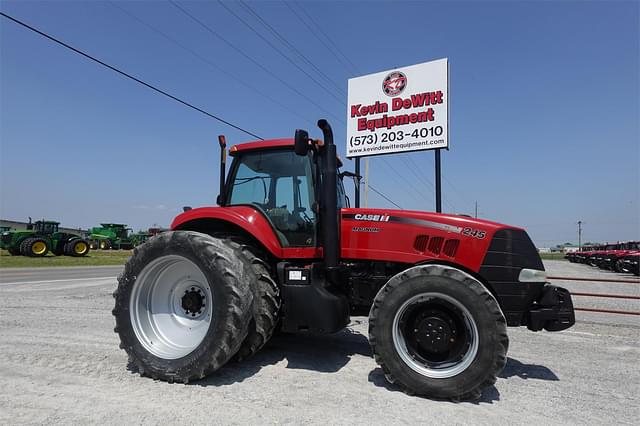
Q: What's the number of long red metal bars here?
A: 3